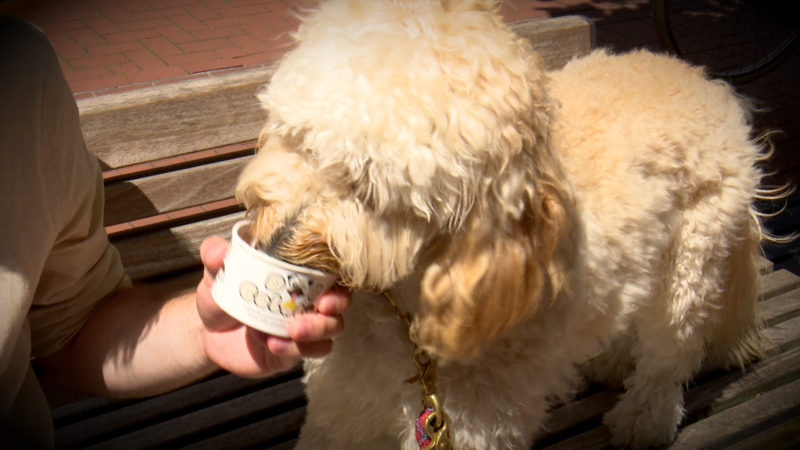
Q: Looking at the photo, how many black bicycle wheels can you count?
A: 1